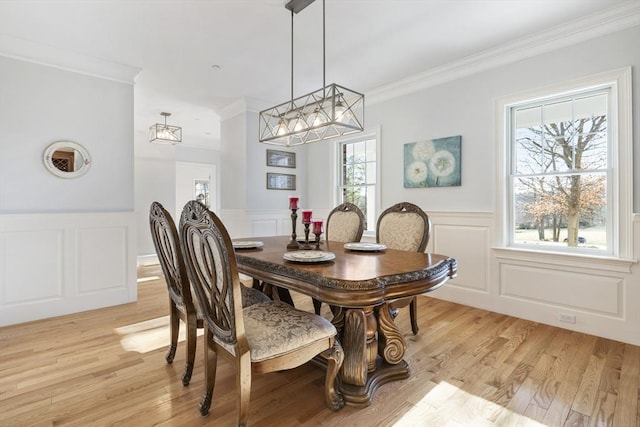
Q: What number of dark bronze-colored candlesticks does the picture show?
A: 3